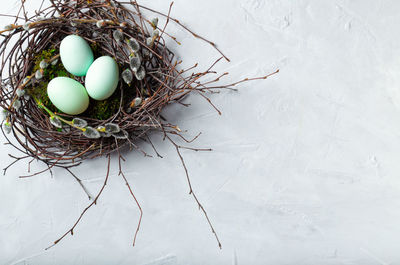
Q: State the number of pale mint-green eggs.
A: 3